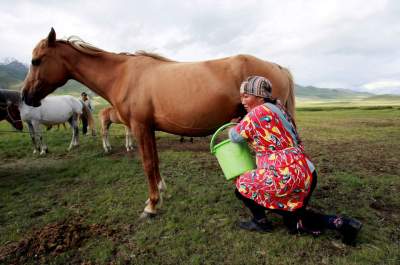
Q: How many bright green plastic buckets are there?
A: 1